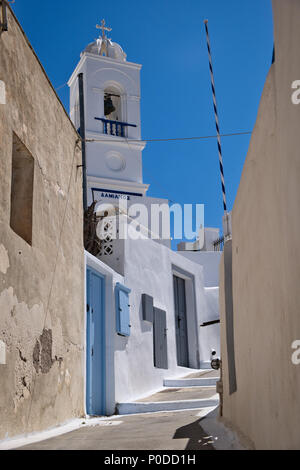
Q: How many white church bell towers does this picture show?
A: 1